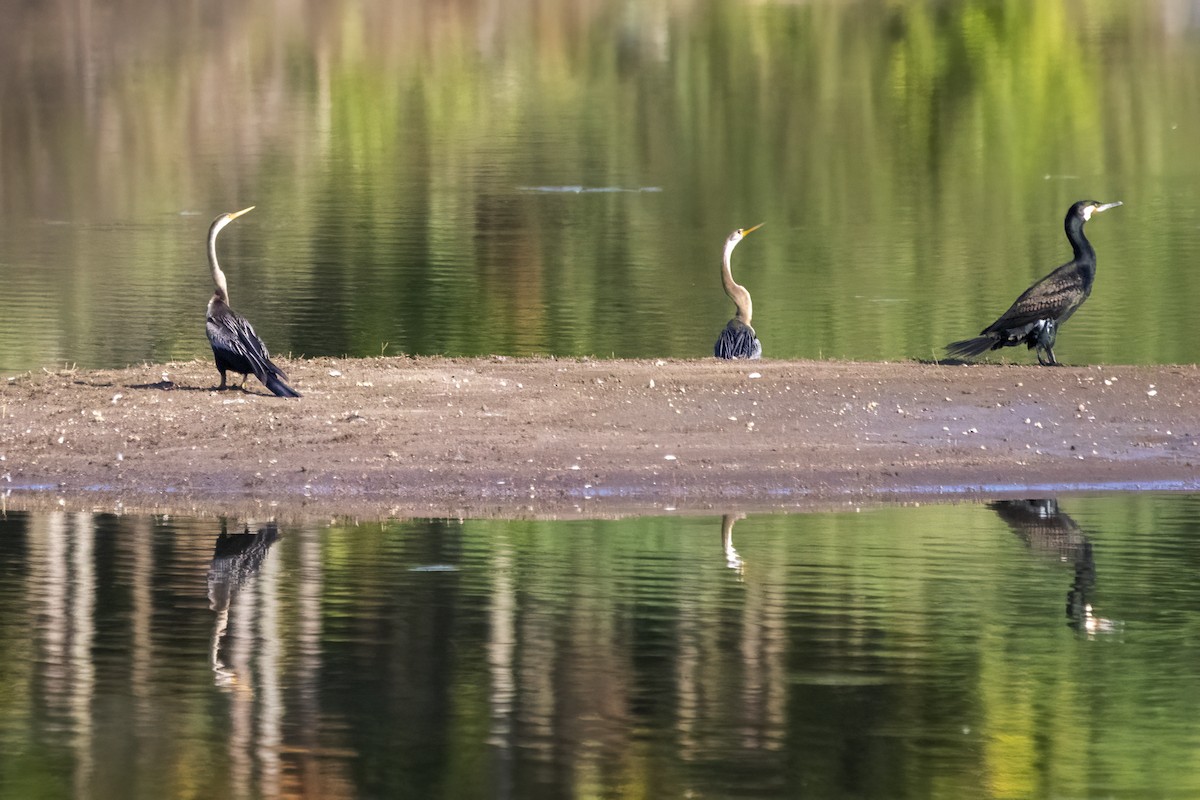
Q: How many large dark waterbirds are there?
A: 3